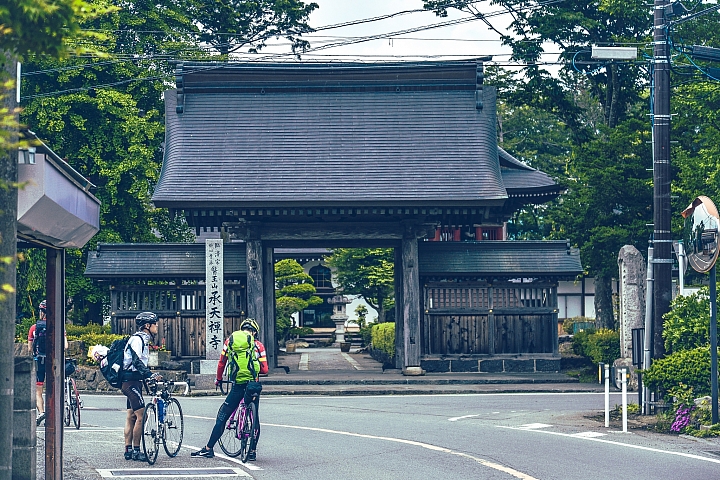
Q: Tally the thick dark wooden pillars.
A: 2